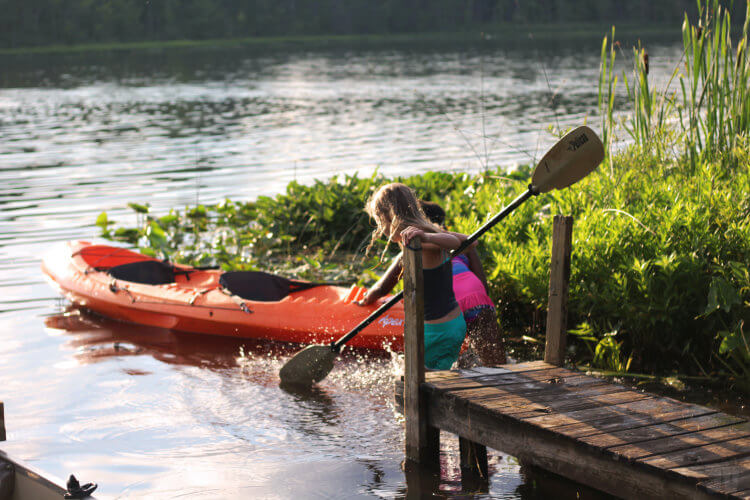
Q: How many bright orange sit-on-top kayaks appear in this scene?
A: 1